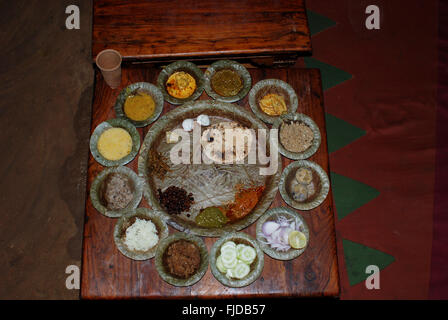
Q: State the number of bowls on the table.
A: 12